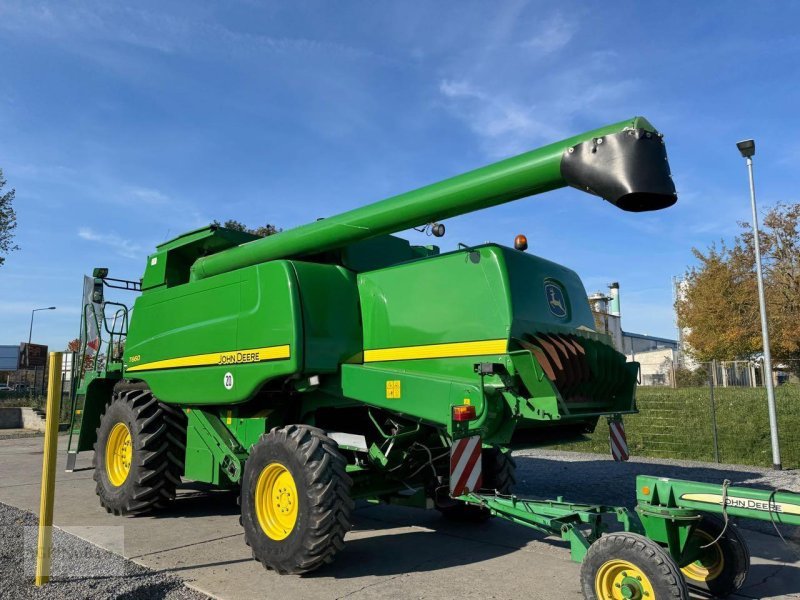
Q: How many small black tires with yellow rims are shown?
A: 2